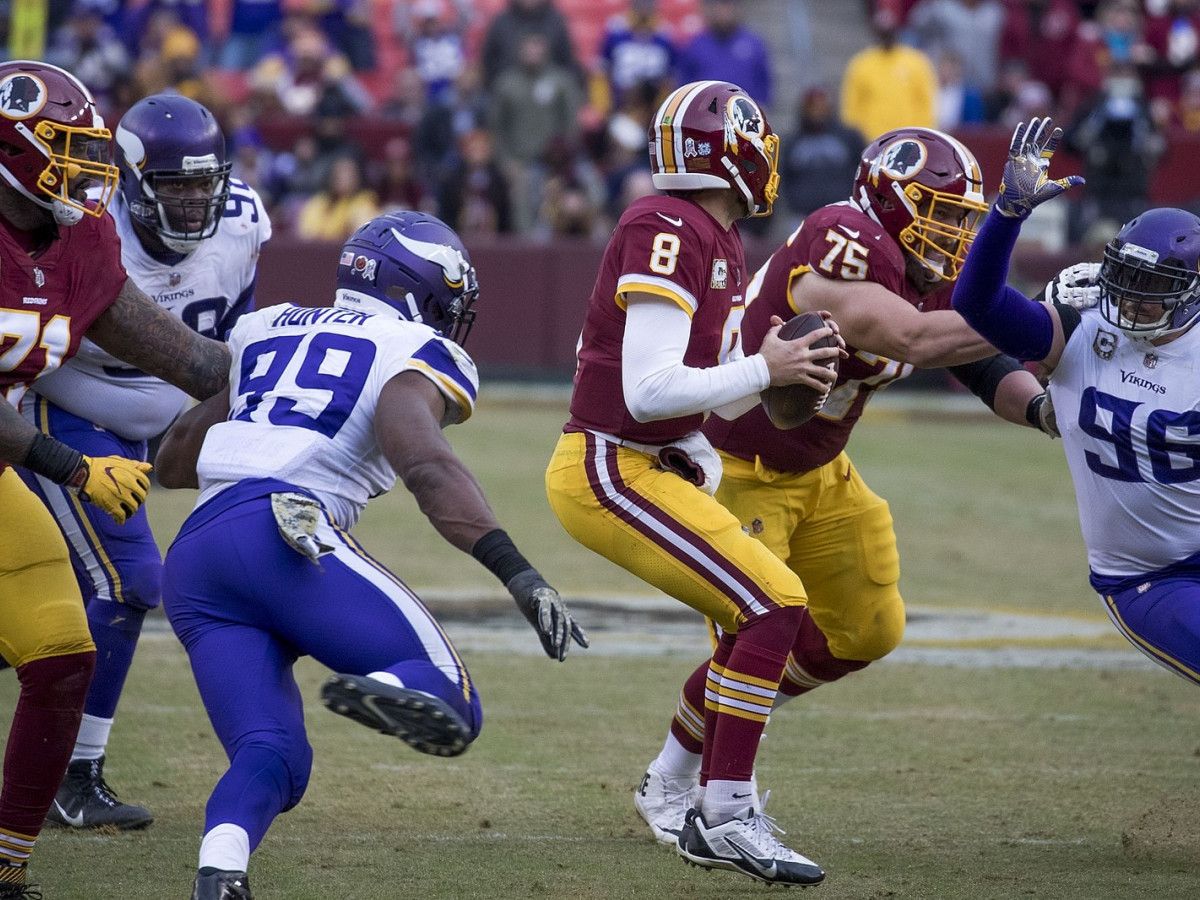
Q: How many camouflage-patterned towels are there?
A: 1